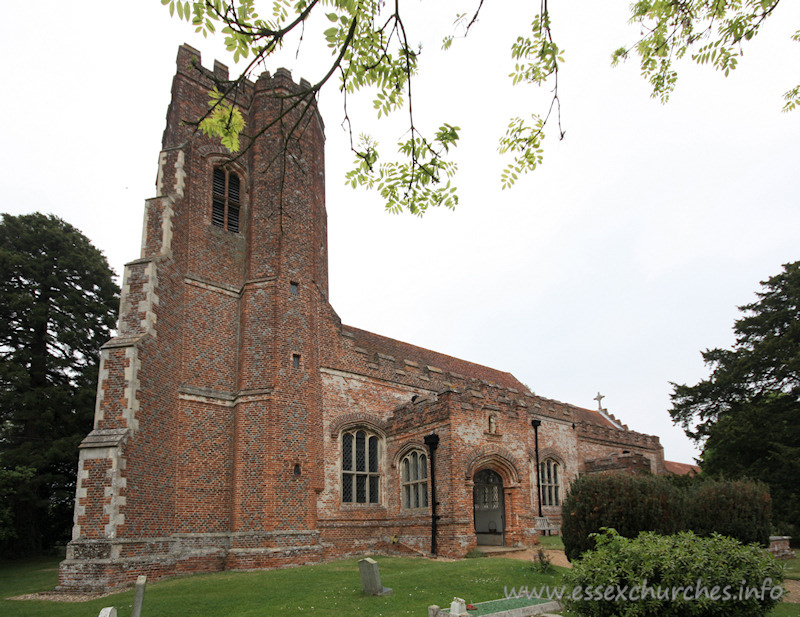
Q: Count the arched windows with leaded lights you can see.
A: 3